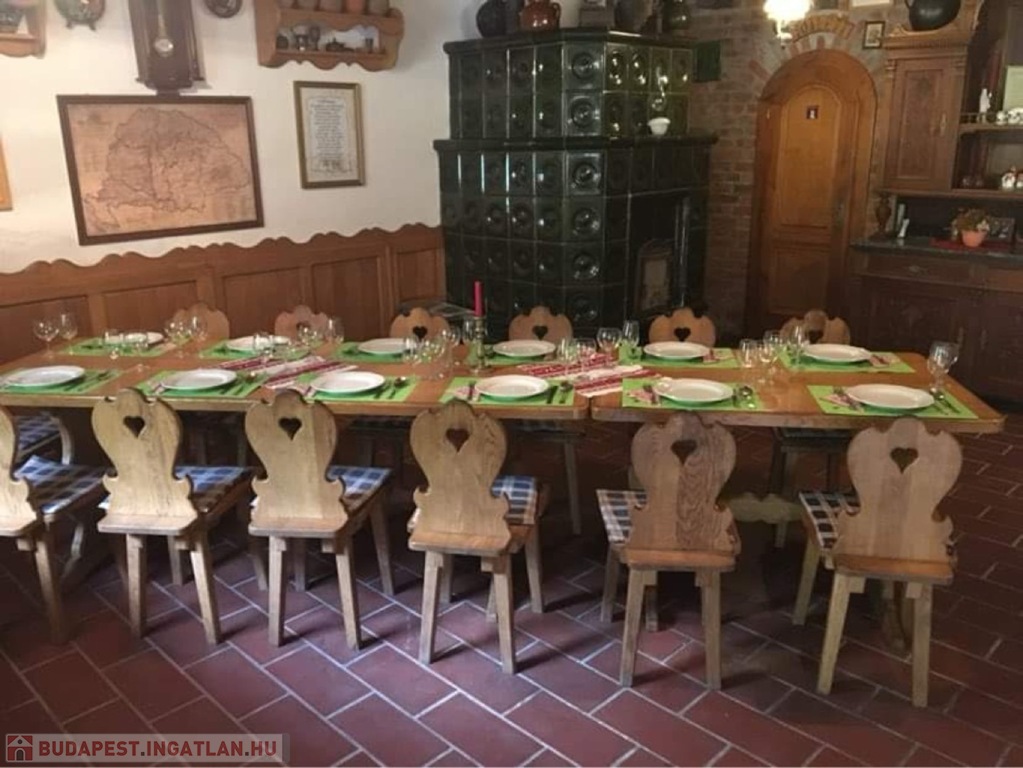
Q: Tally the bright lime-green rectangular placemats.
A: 12